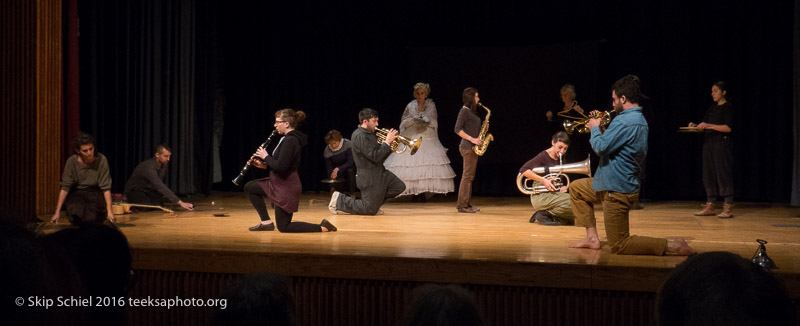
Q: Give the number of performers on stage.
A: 11